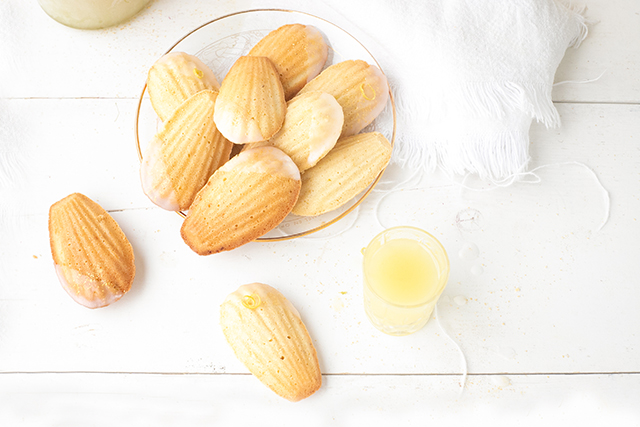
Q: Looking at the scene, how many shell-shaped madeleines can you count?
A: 10